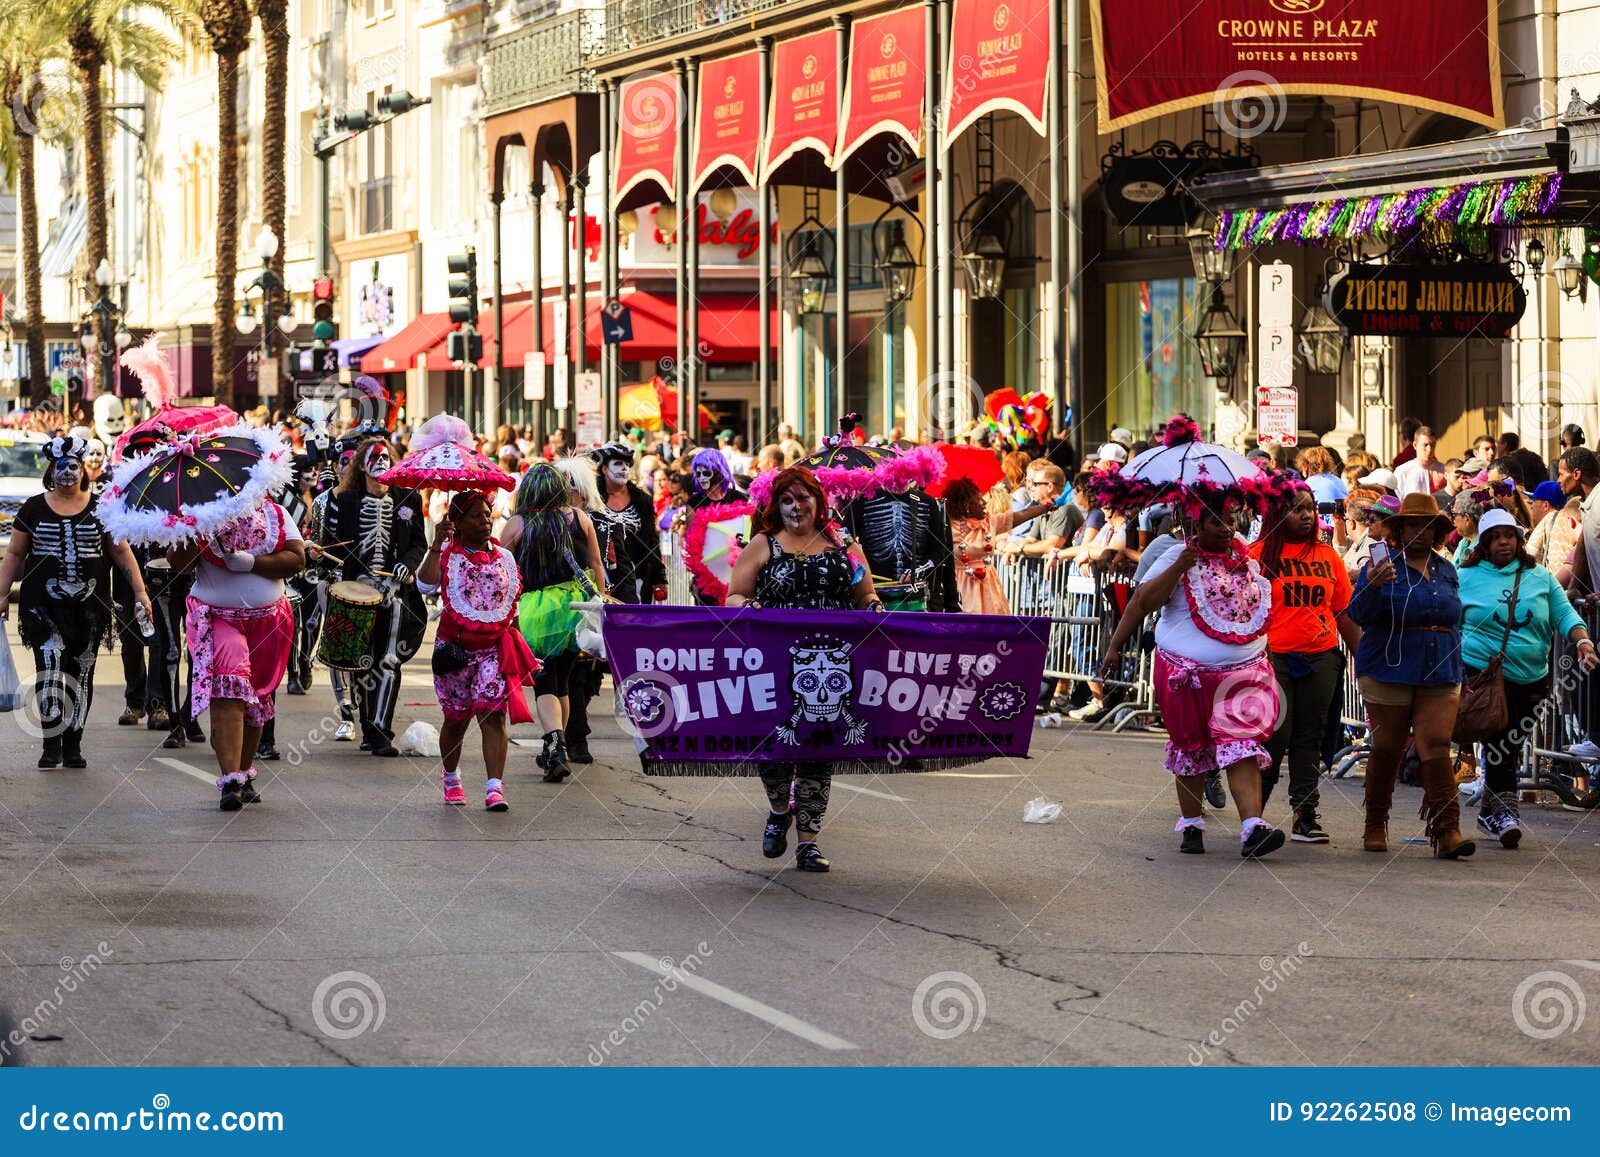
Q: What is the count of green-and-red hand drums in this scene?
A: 1